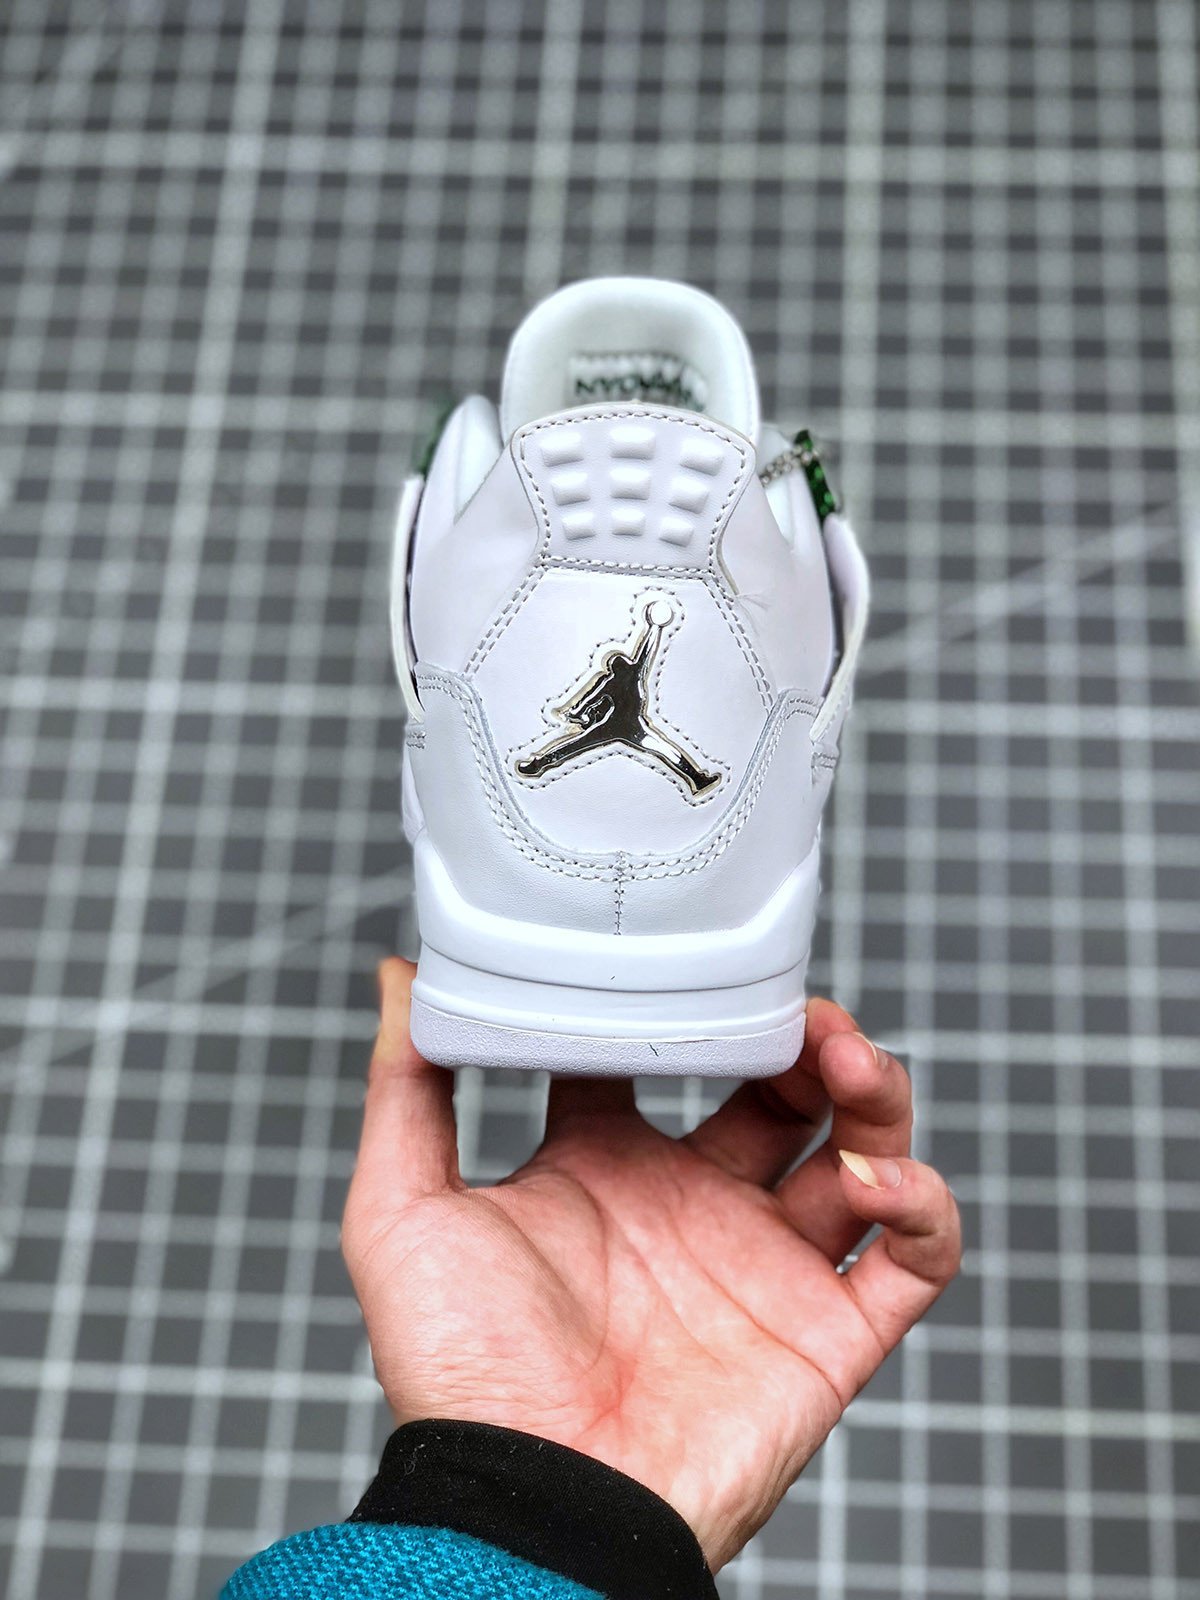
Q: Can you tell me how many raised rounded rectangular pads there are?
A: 9